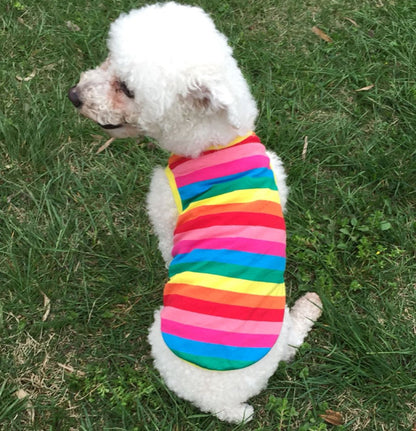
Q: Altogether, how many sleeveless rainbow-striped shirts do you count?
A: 1